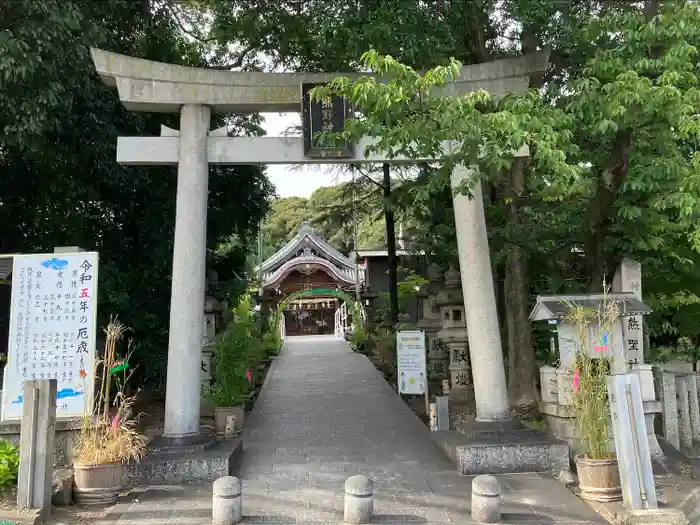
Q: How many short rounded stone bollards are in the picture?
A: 3